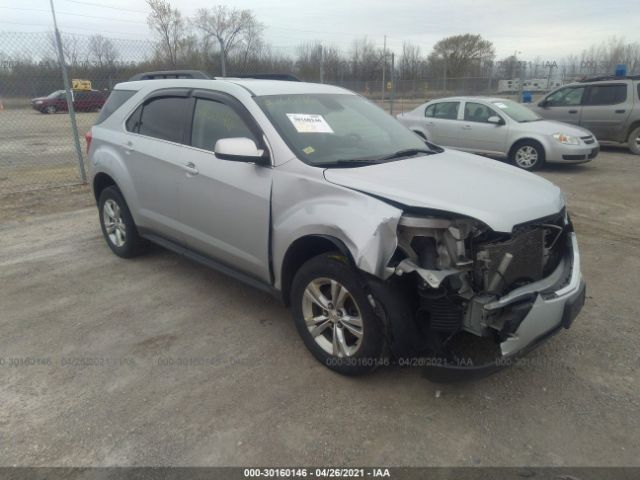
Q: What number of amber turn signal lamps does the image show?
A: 1